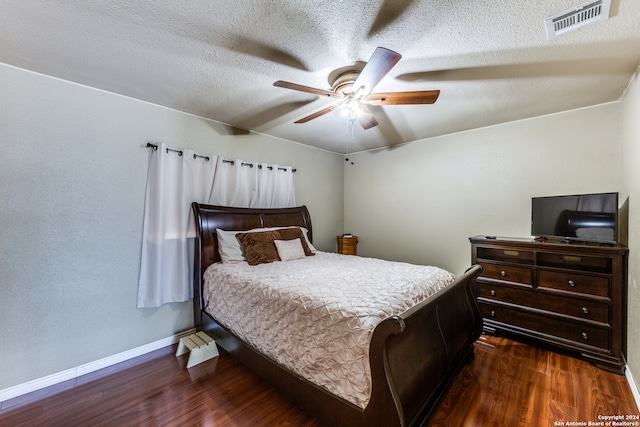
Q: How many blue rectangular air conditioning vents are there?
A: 0